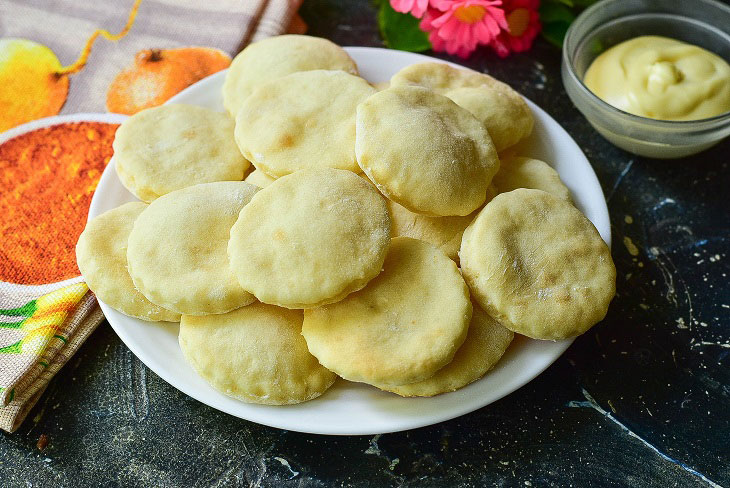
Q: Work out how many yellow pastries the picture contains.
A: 15